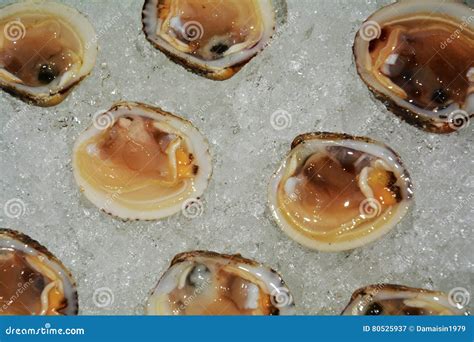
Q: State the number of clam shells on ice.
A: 8